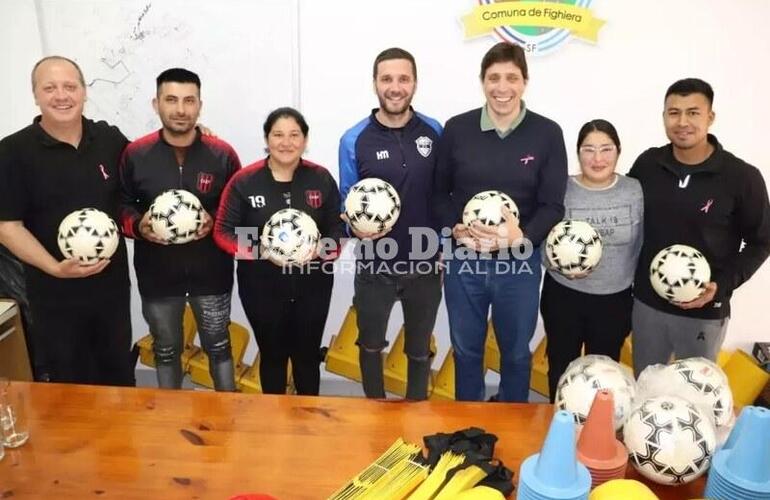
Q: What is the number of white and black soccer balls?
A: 10